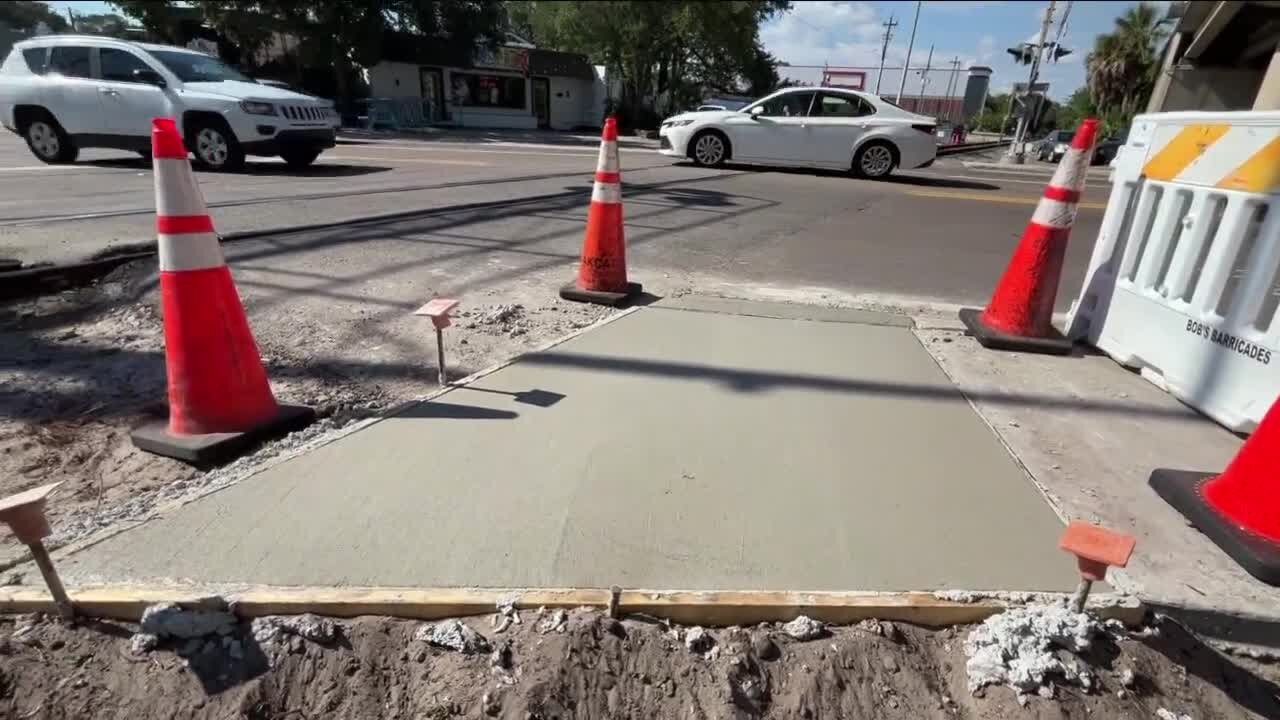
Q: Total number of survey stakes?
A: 3